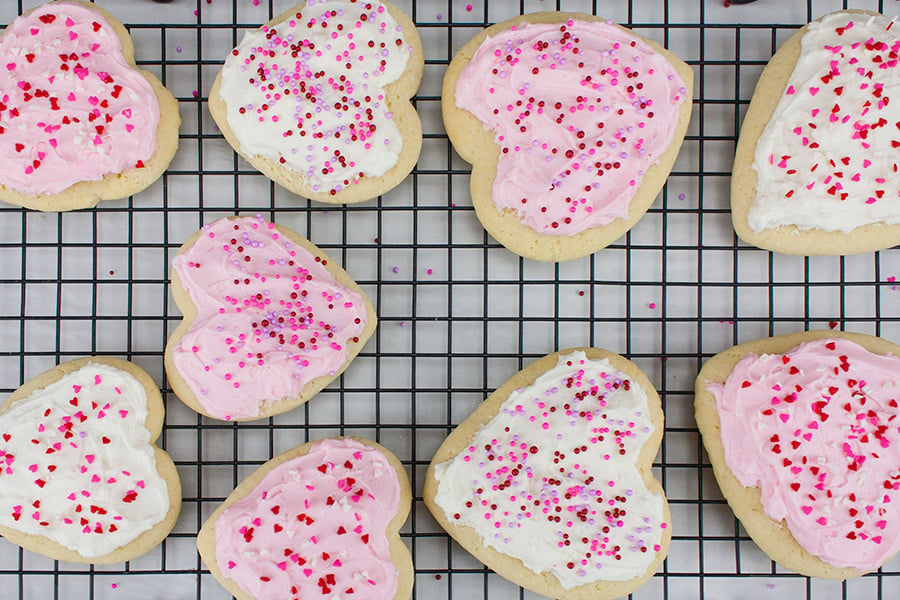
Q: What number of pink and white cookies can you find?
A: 9